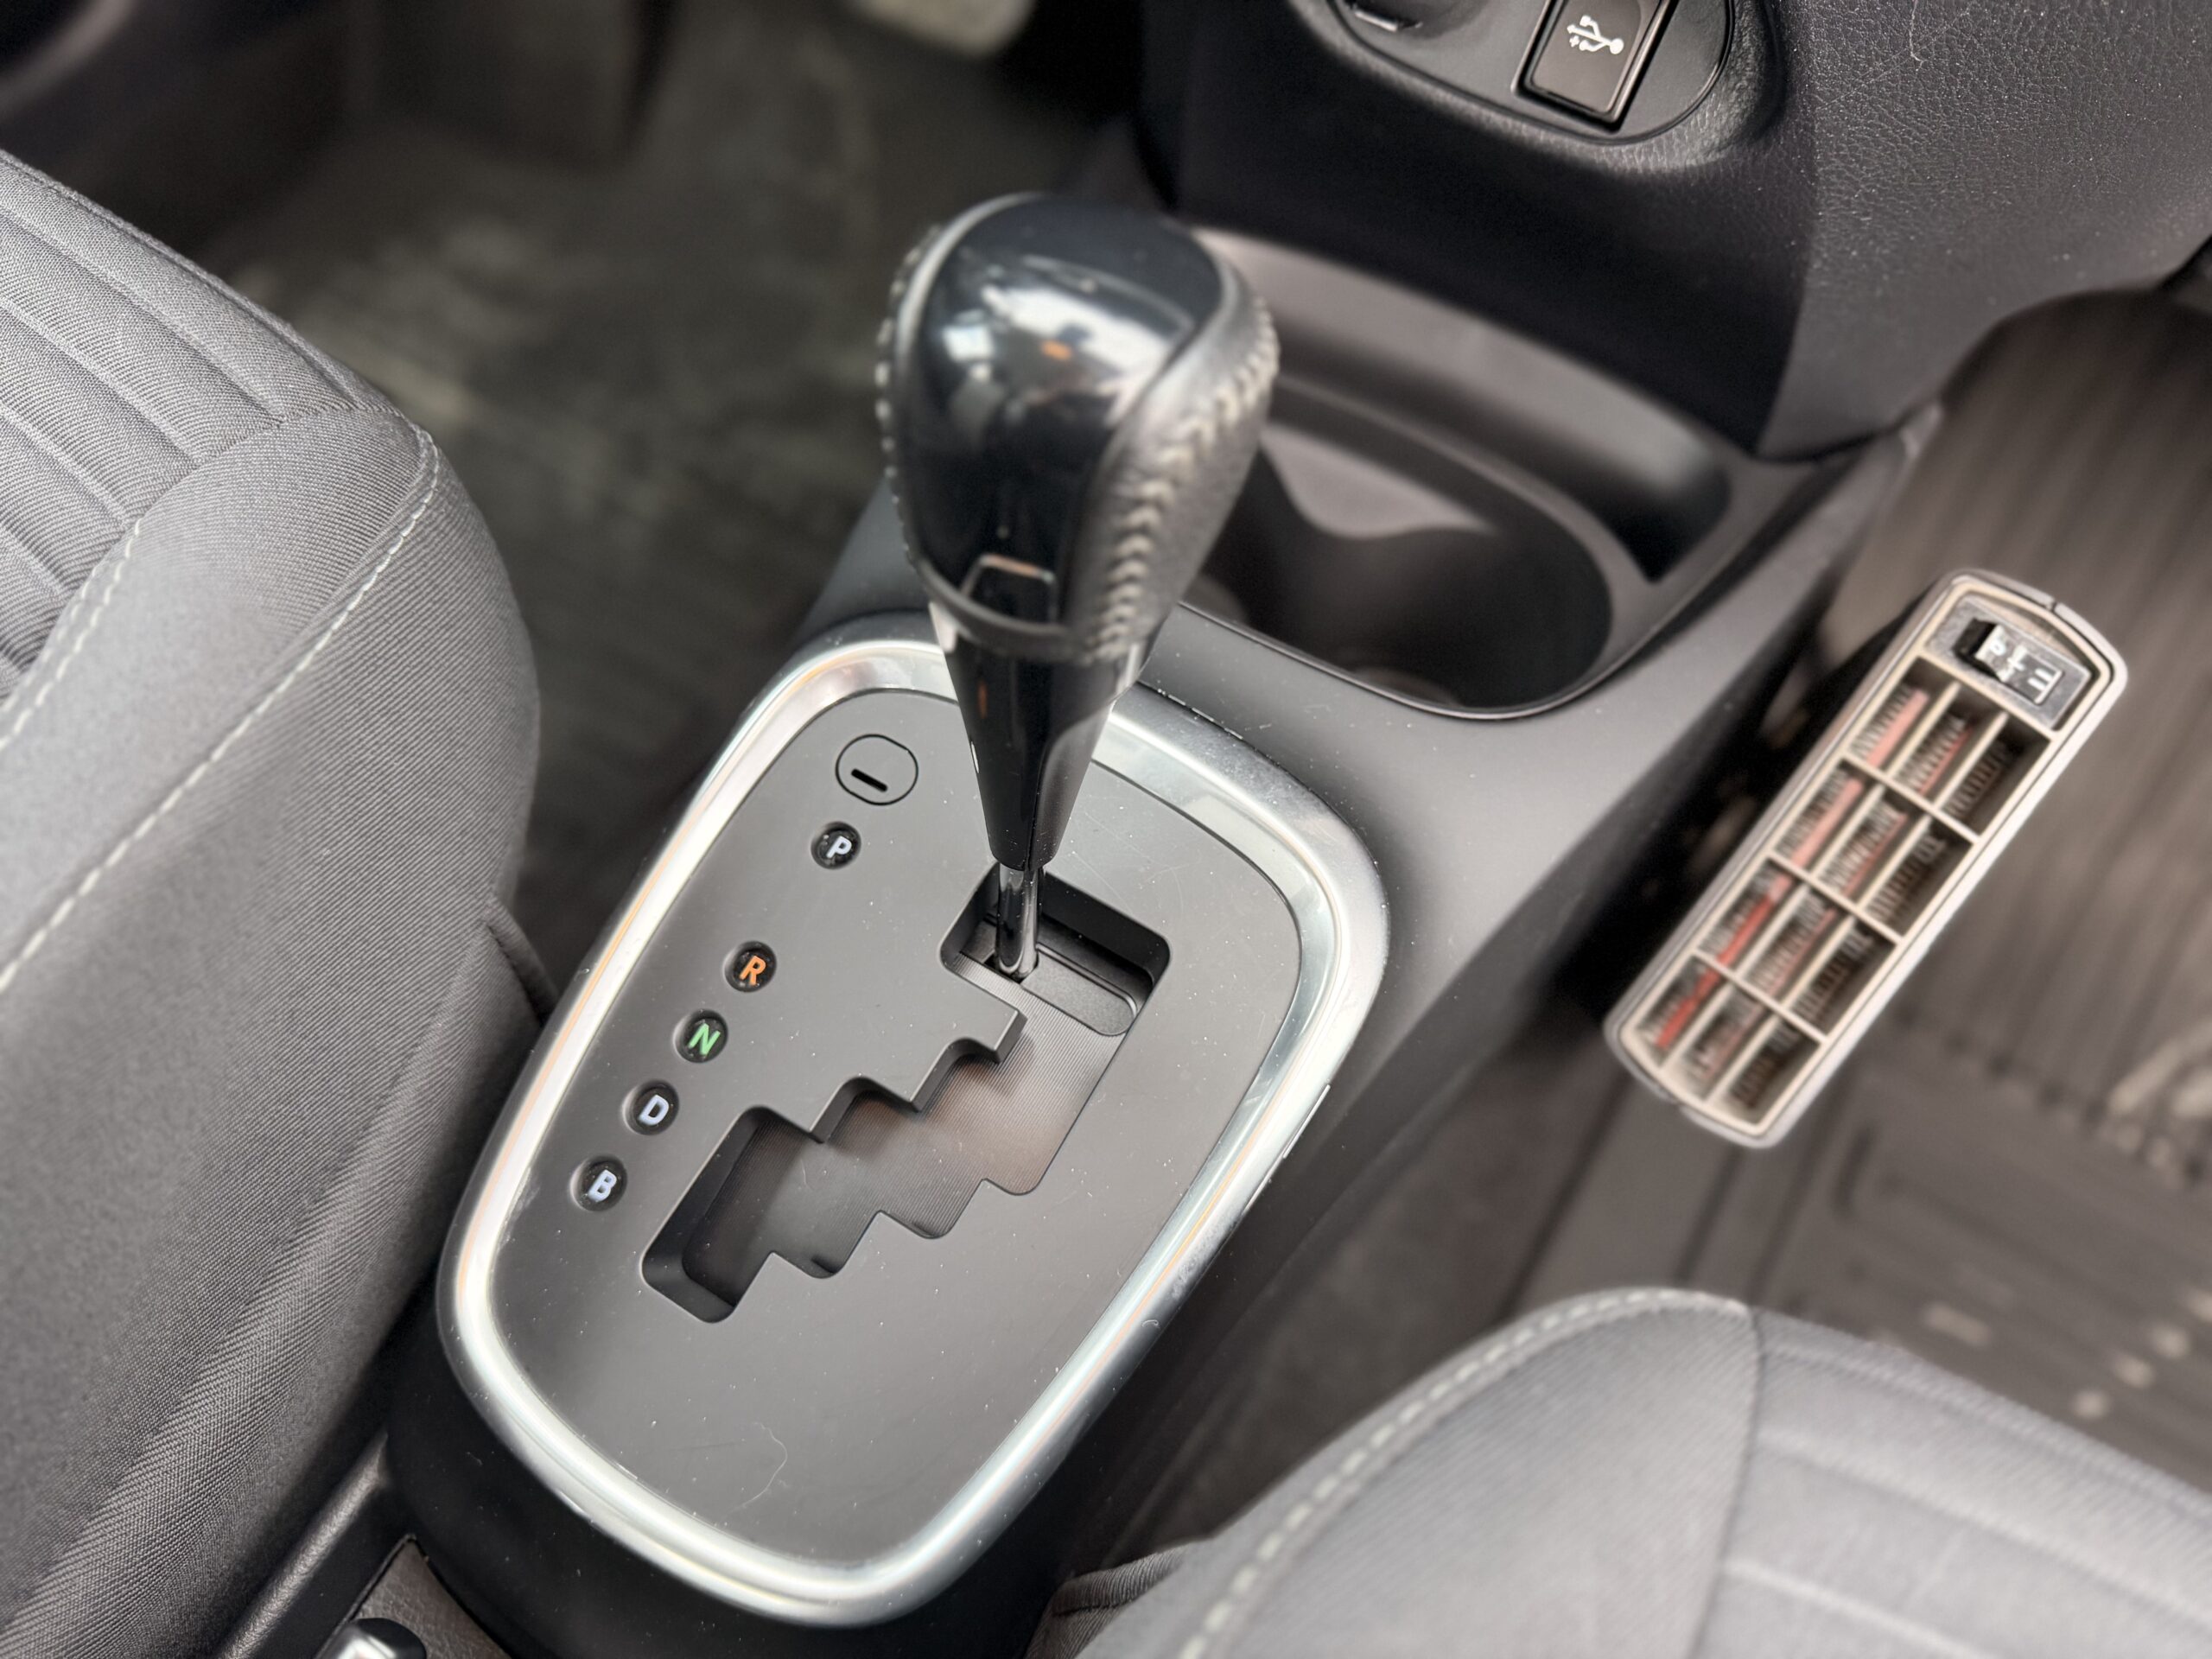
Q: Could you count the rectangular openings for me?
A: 12